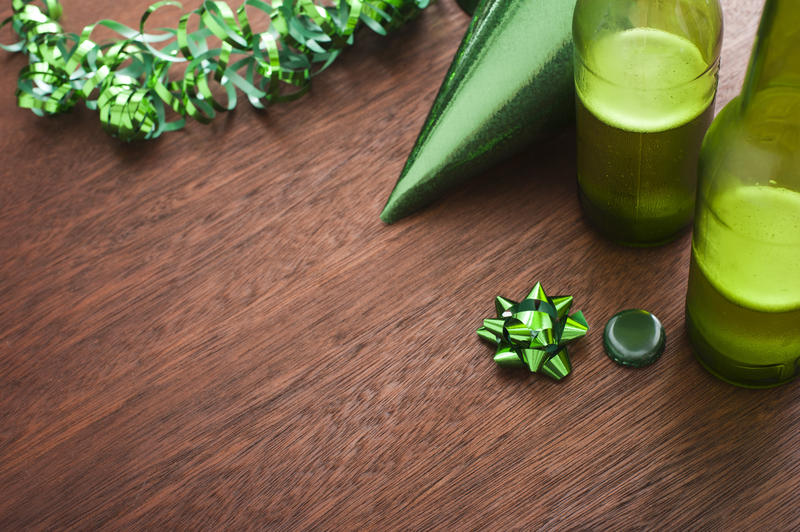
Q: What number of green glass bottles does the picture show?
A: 2